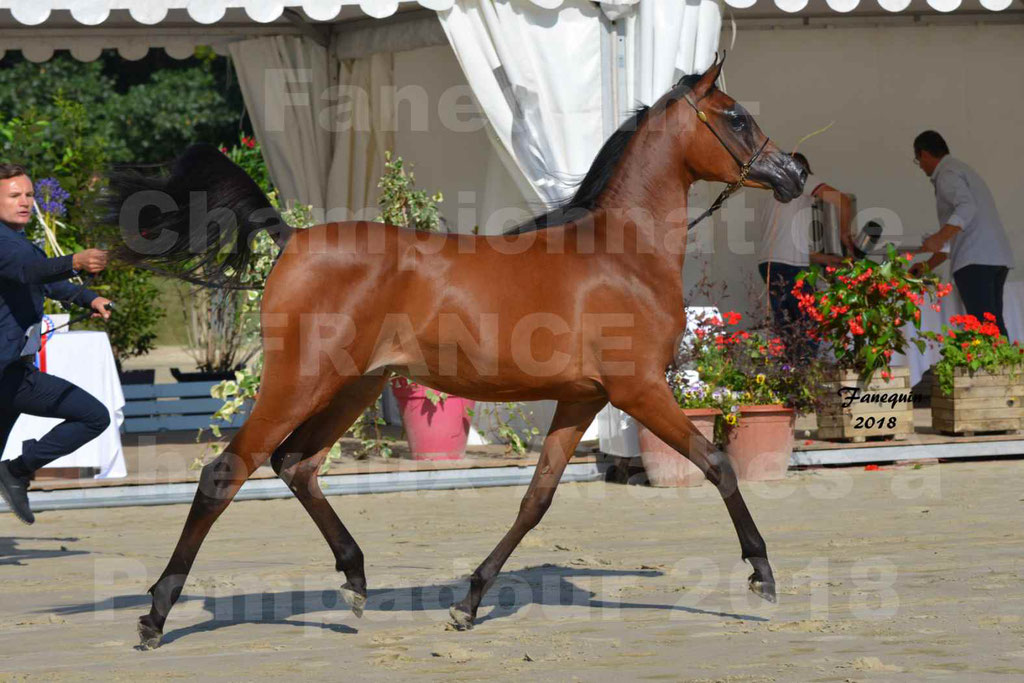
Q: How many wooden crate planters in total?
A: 2